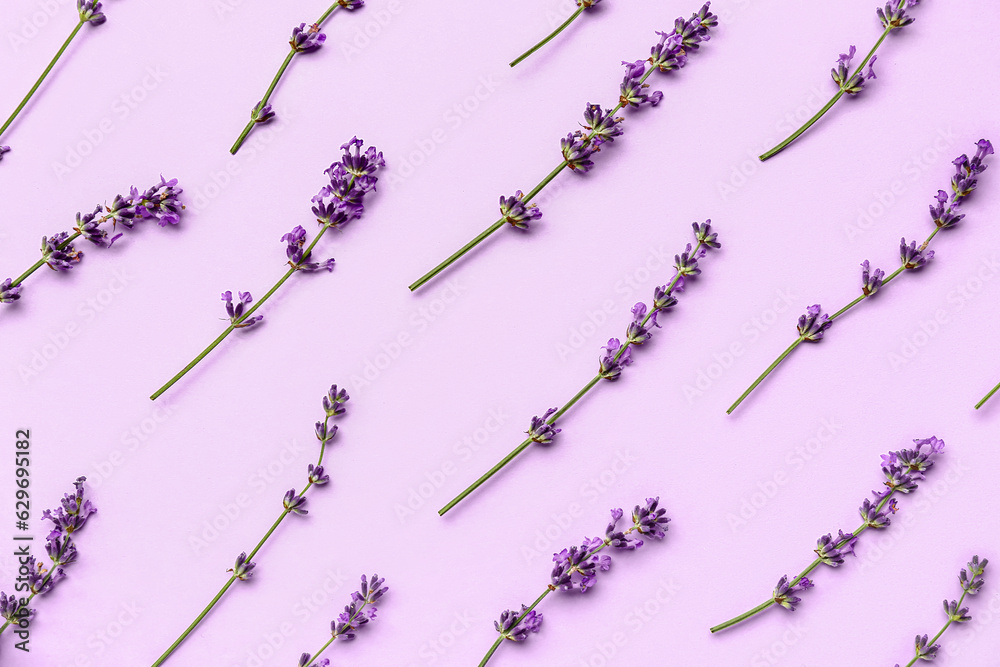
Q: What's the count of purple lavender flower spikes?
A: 15